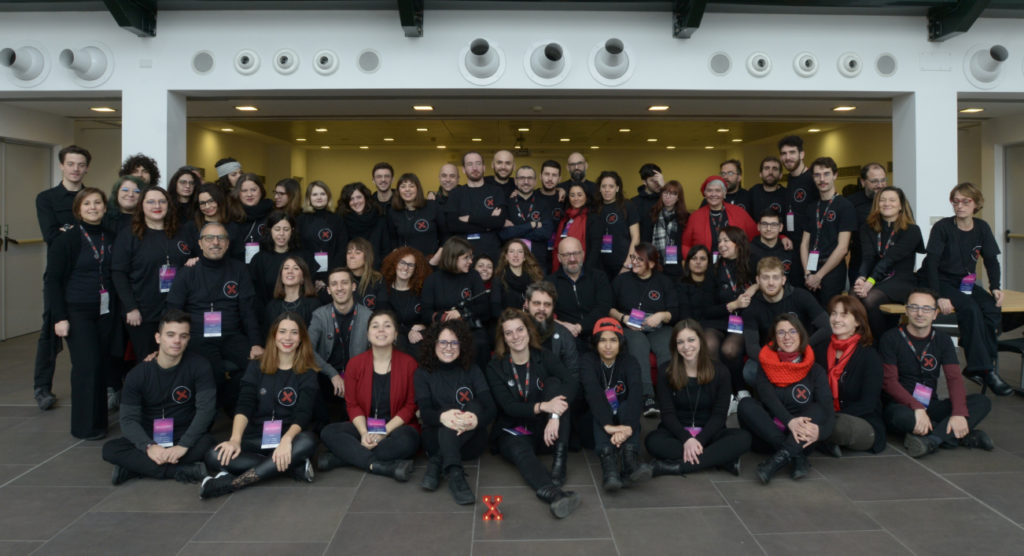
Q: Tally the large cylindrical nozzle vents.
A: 6